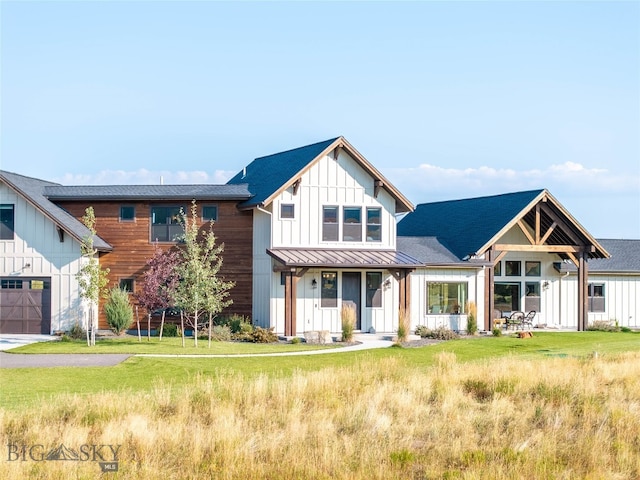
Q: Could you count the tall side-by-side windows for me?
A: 3